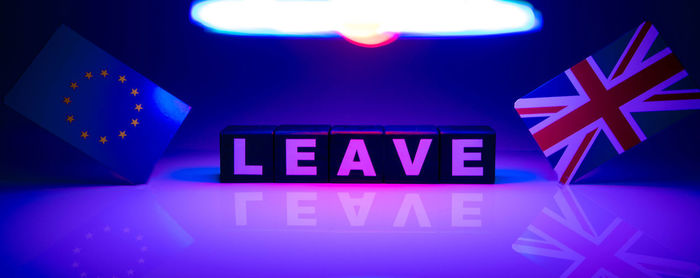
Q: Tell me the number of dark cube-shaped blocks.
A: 5